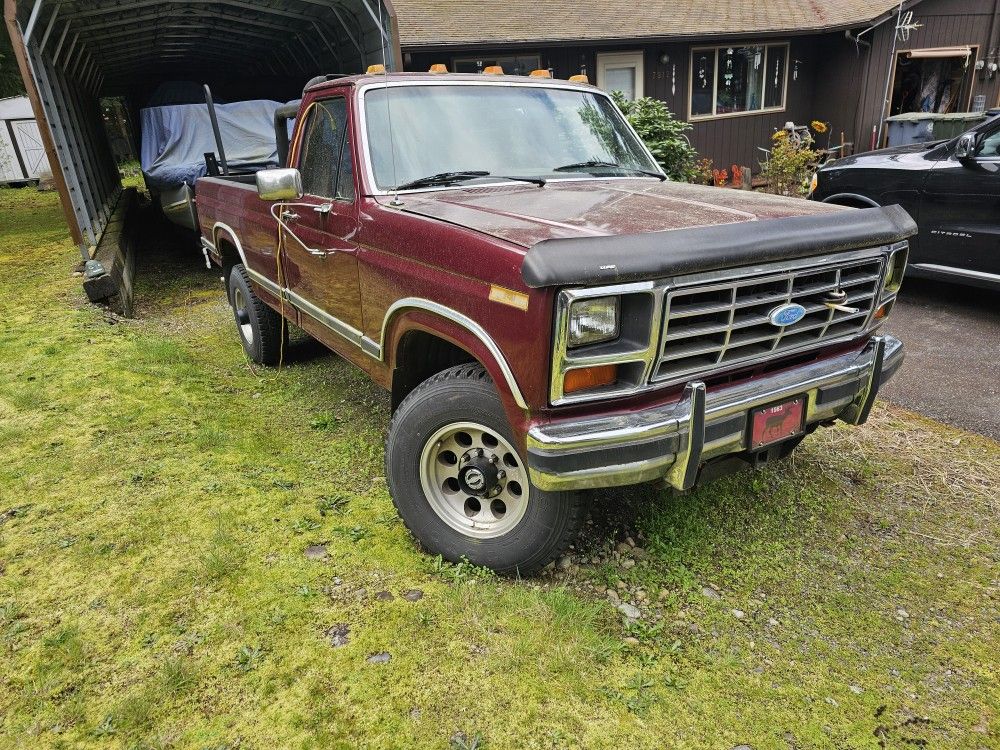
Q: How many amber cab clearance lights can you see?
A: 5